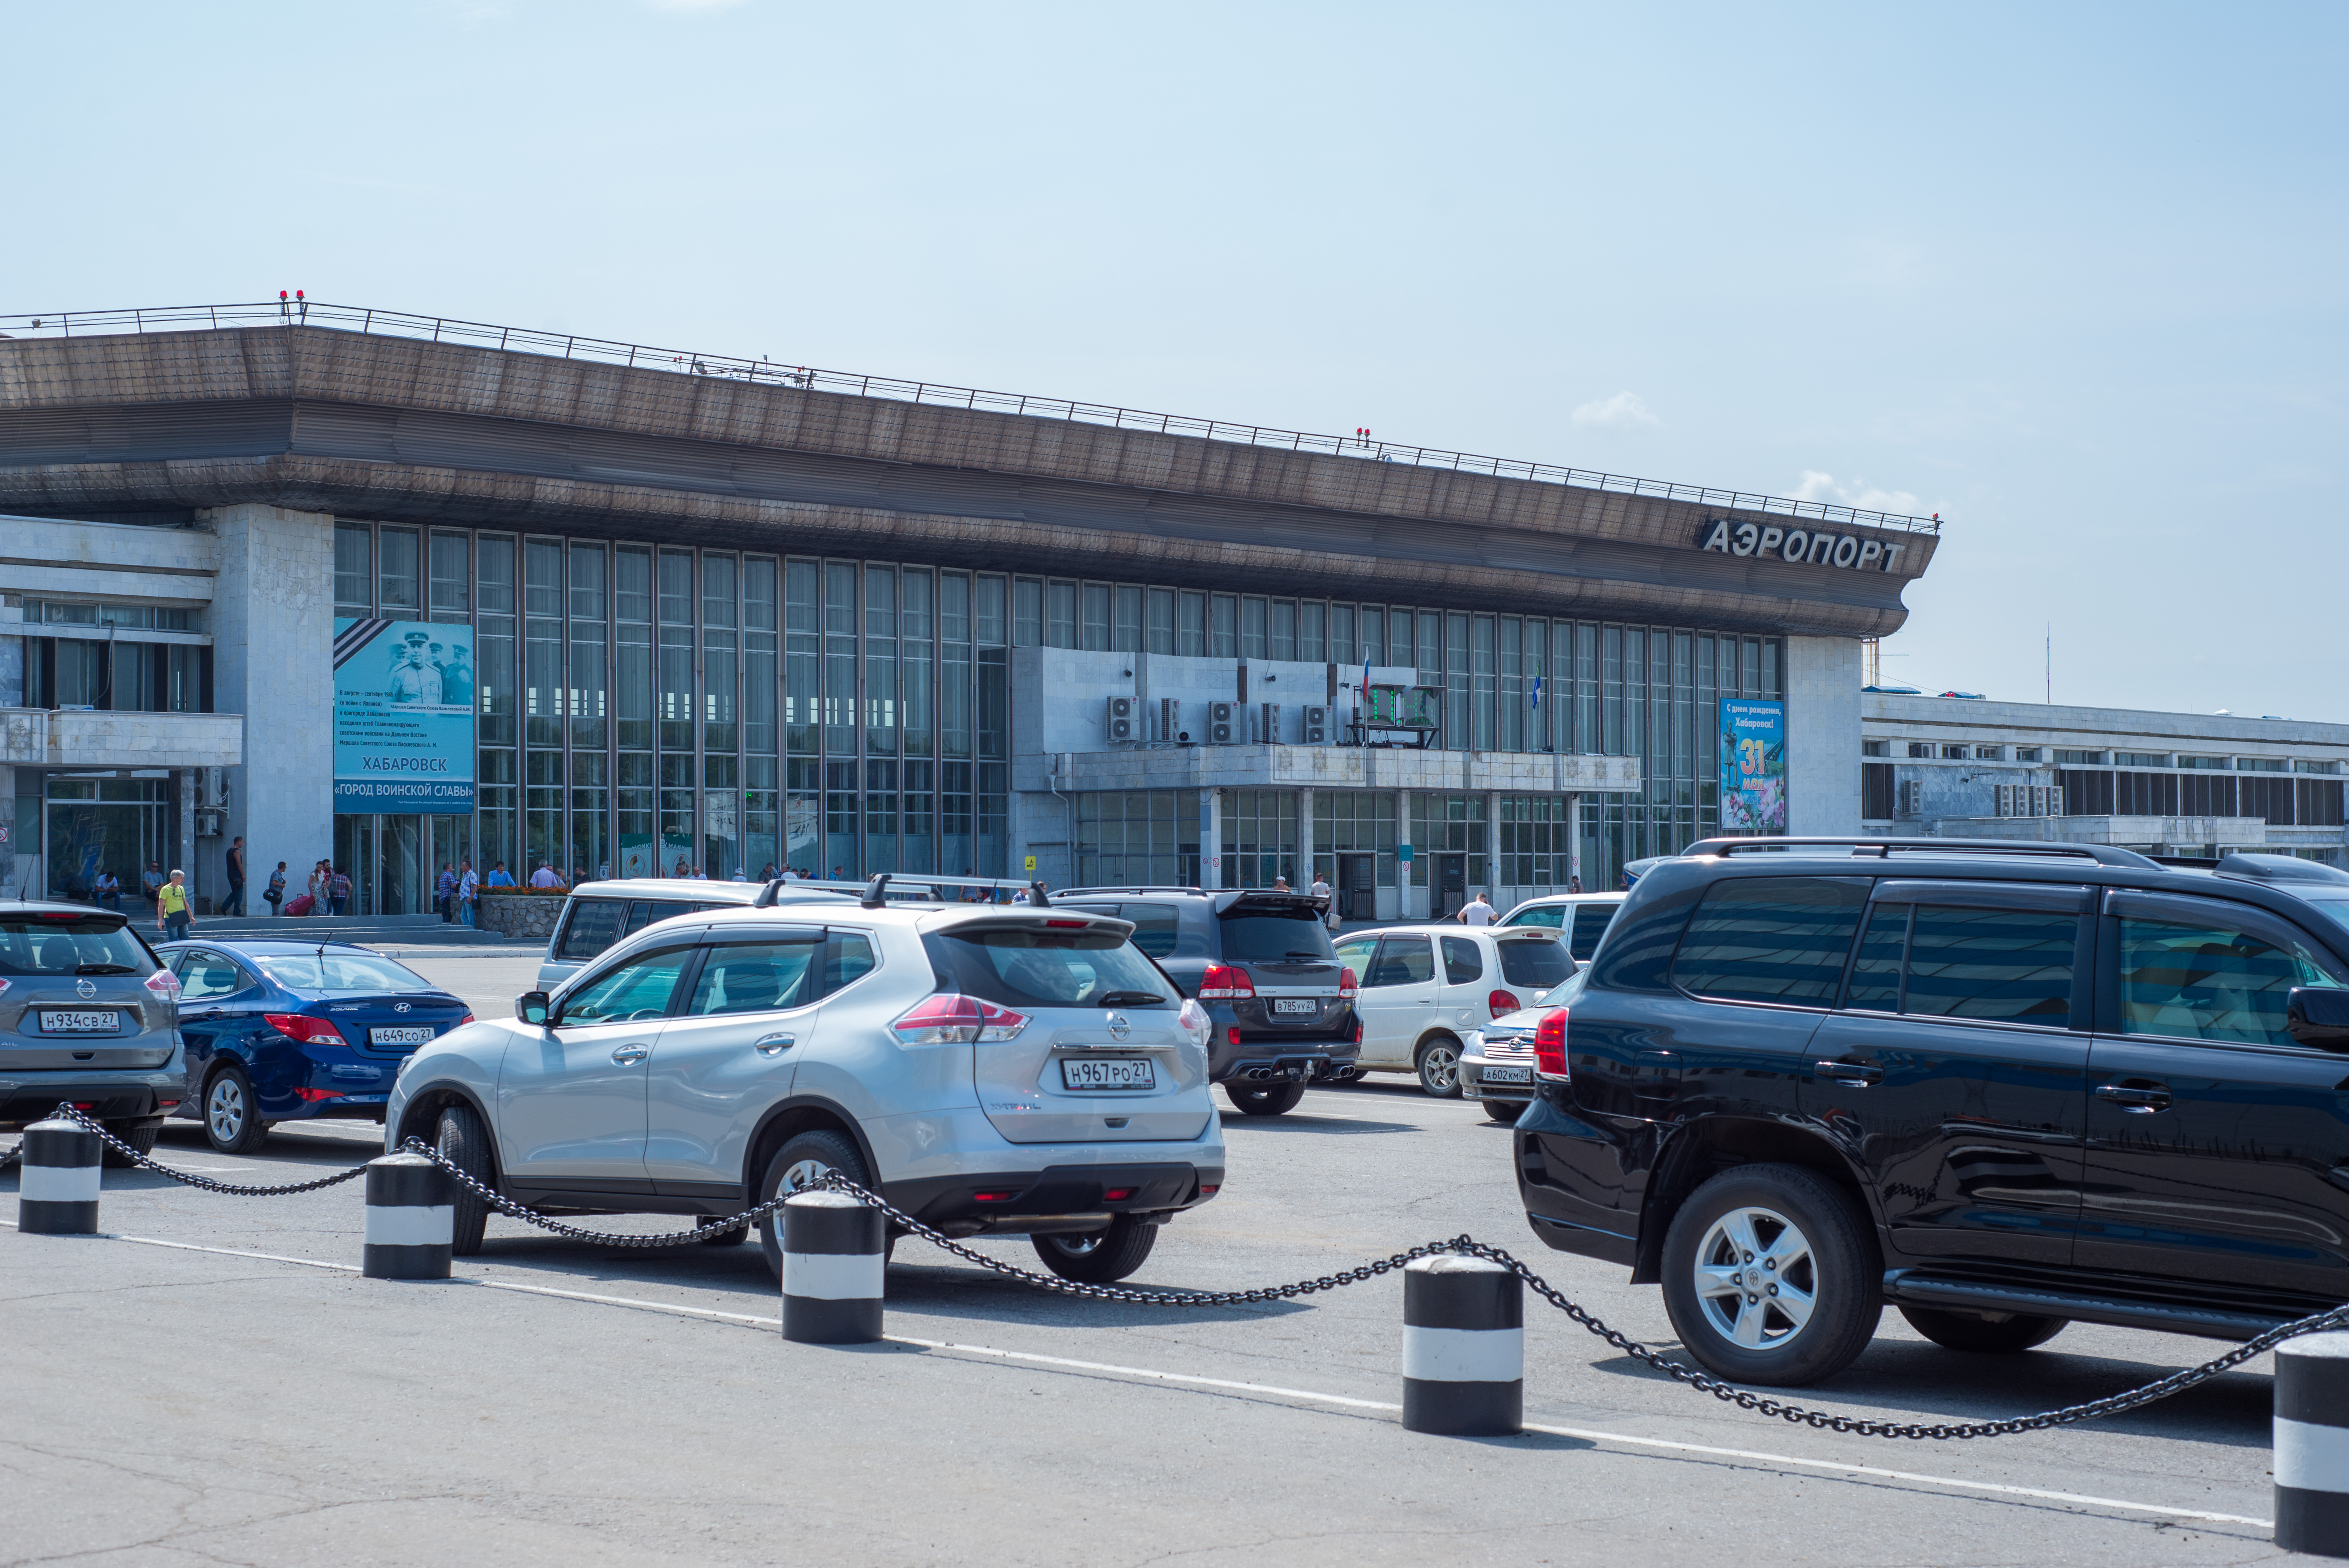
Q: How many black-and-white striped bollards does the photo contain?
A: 5